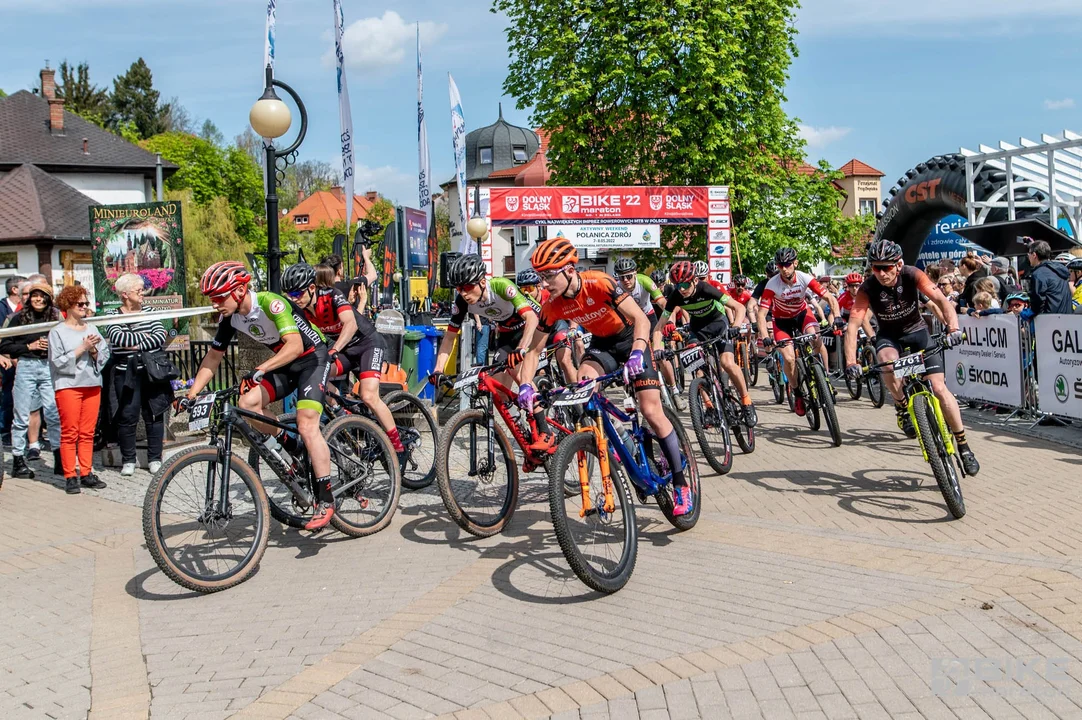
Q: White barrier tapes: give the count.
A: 1